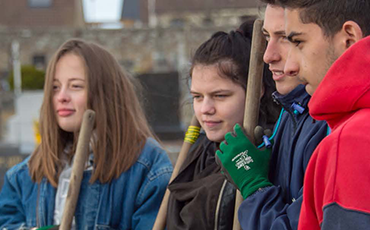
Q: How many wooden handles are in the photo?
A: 3